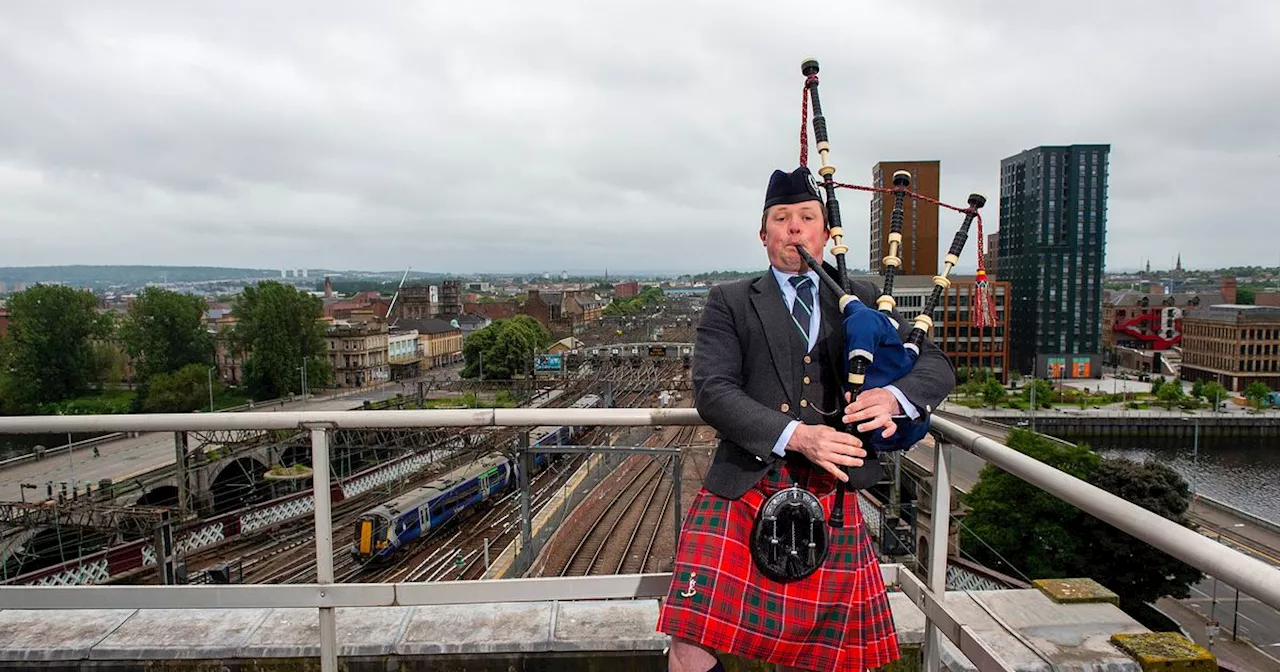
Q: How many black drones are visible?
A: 3